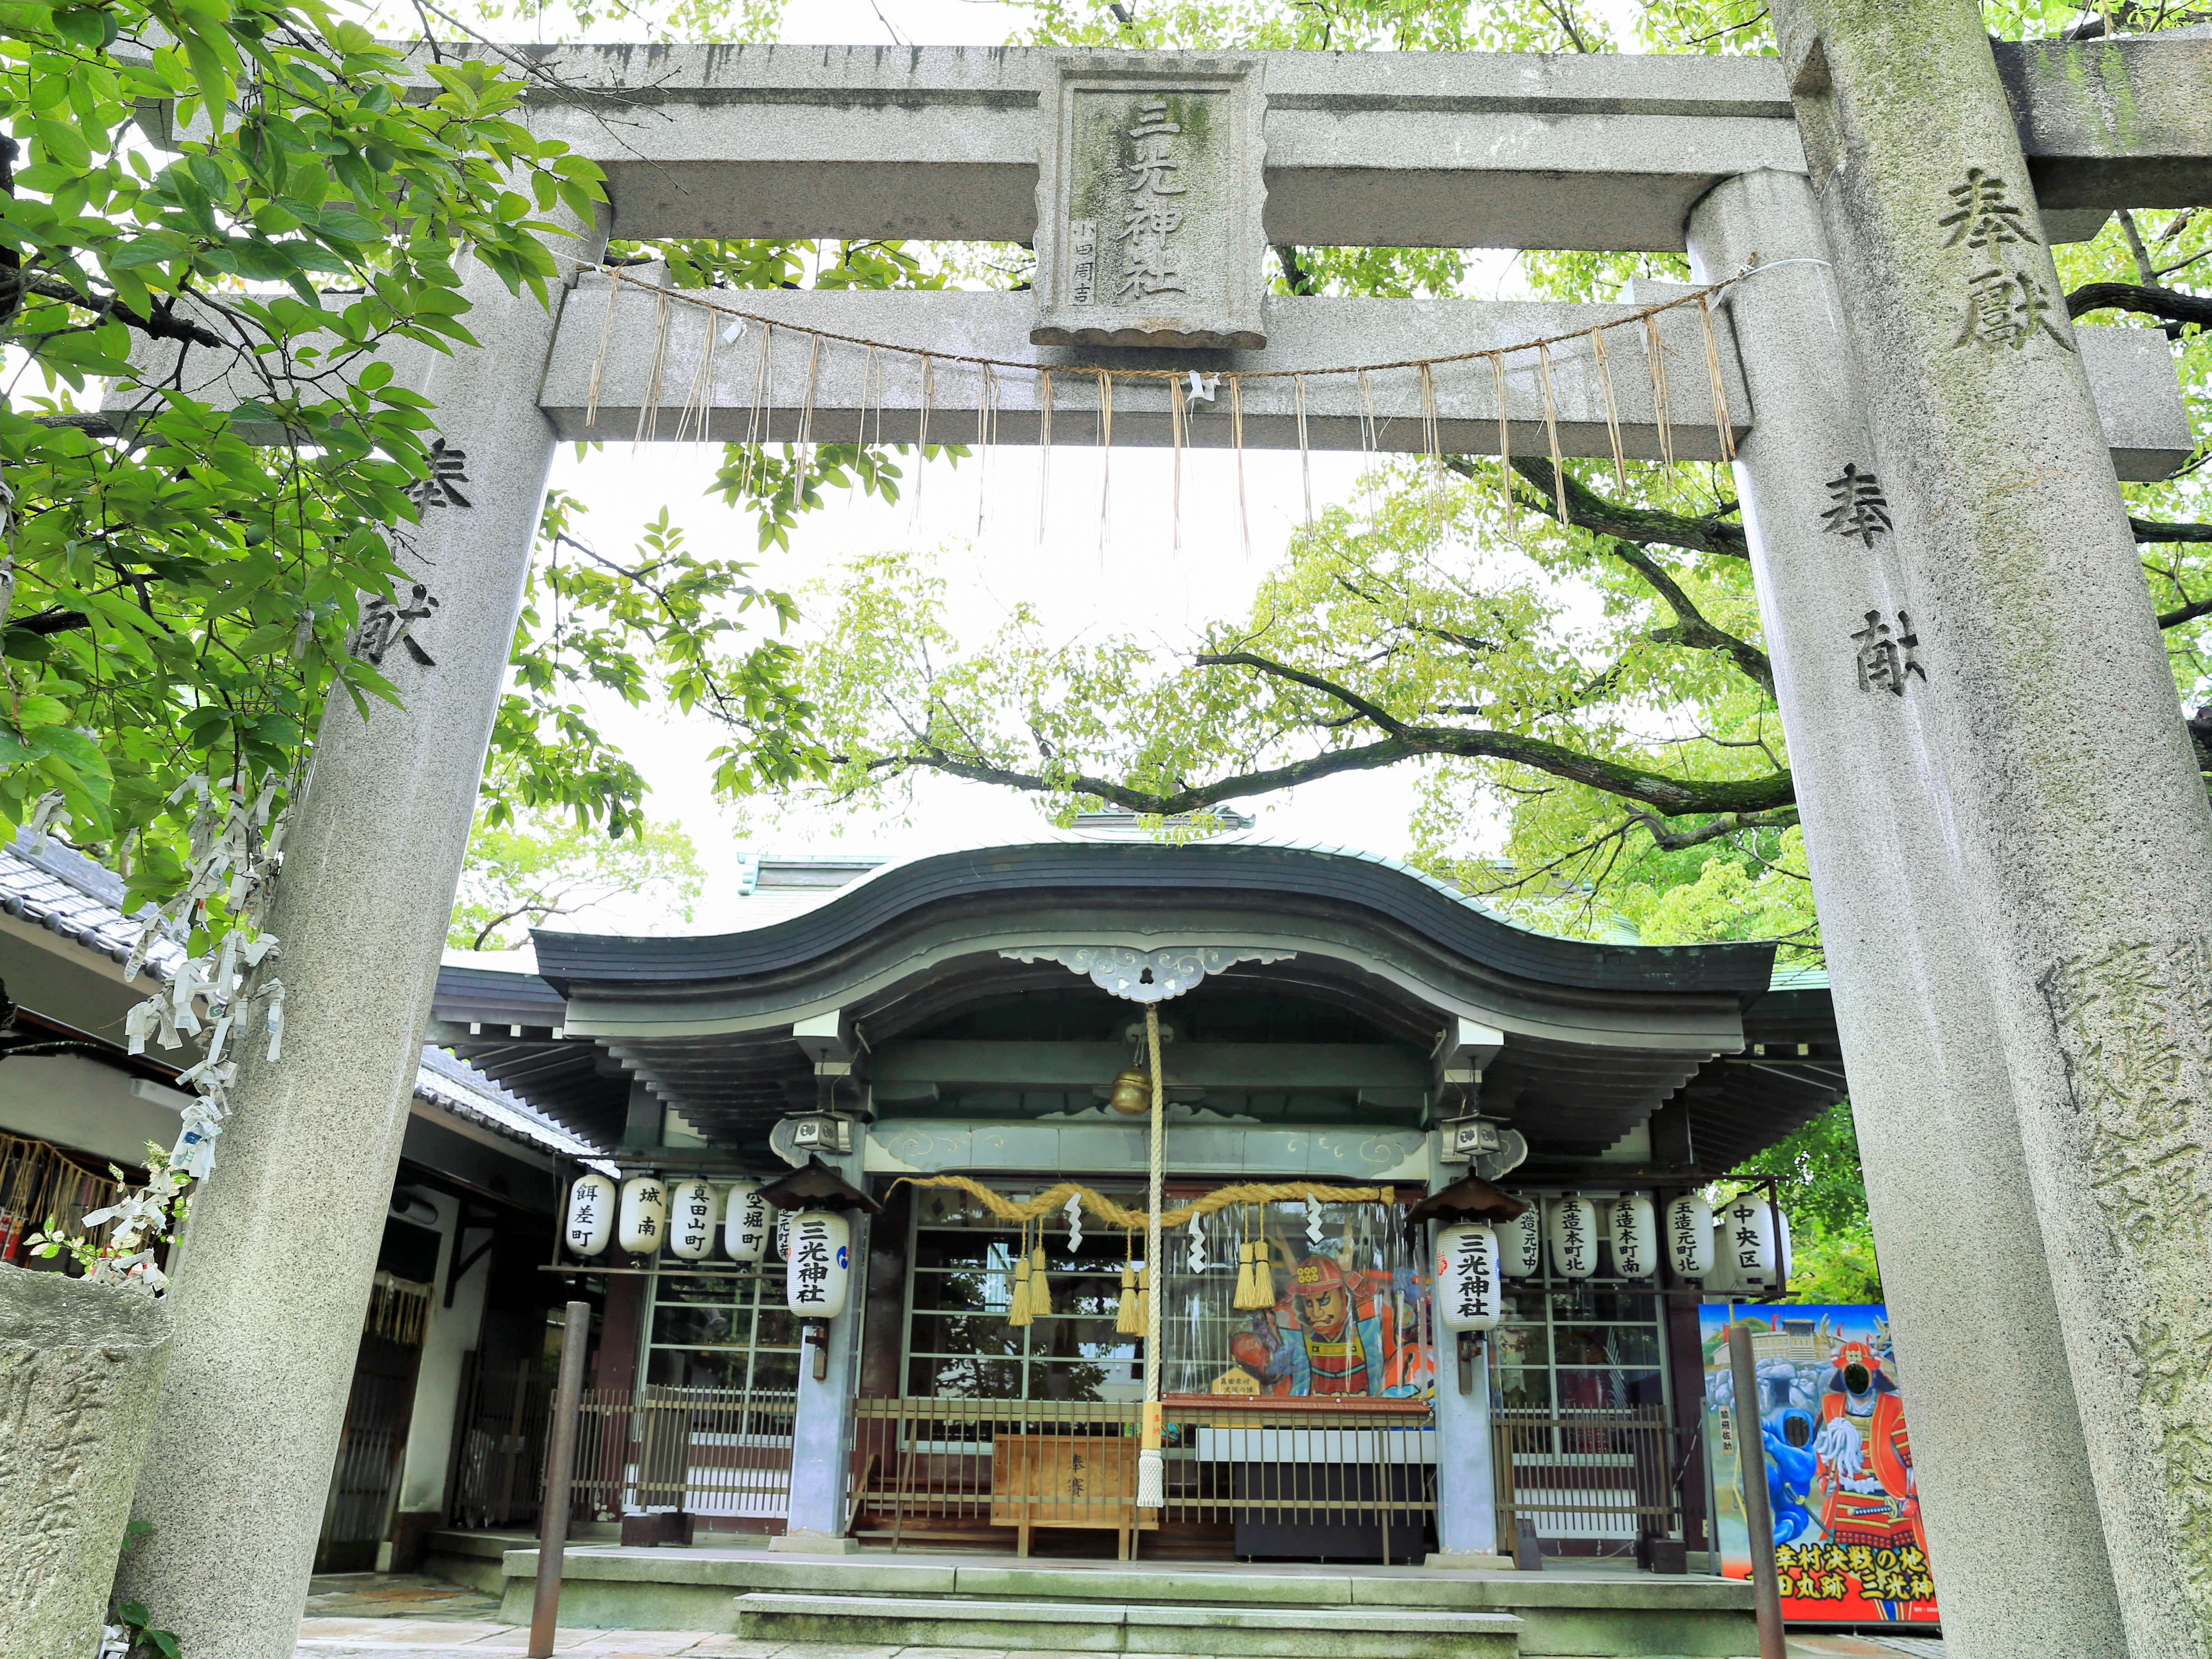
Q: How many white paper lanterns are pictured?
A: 13